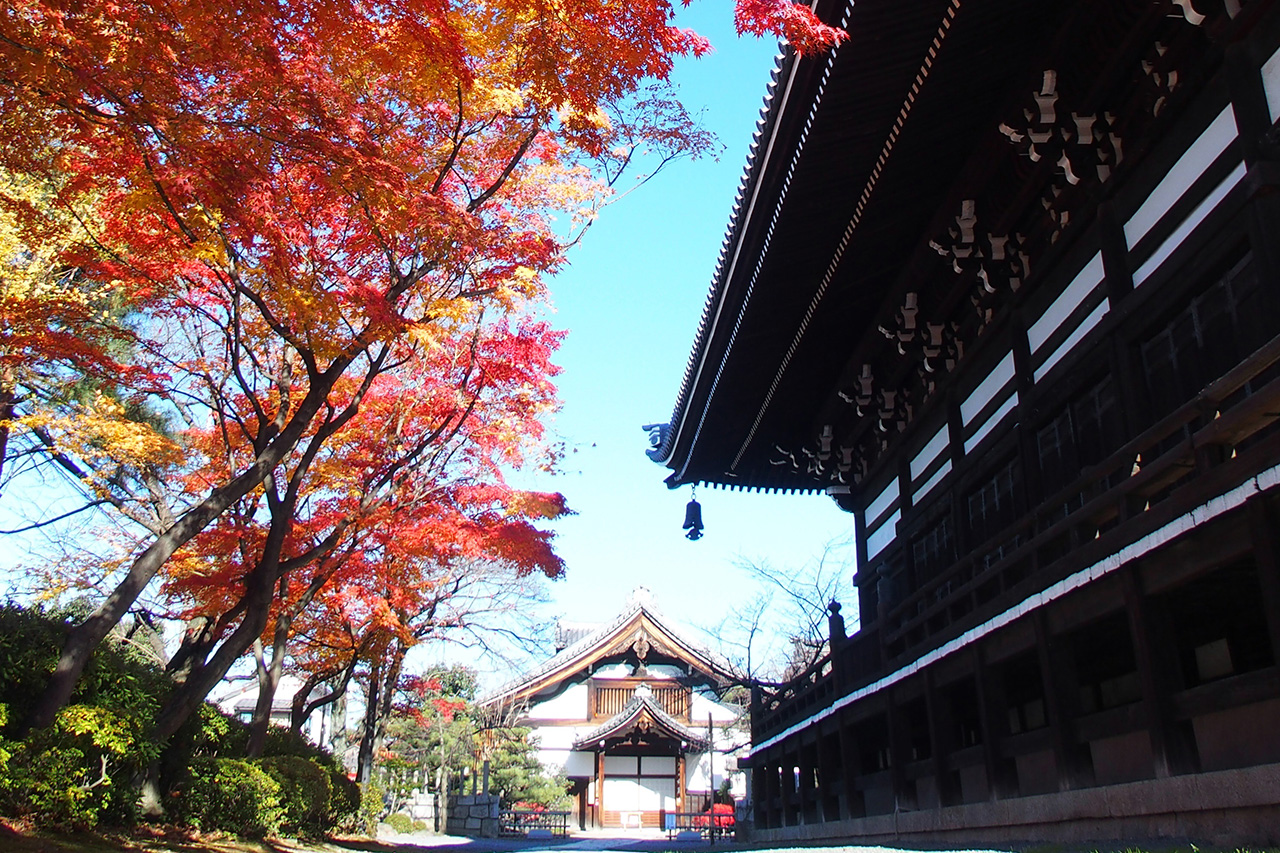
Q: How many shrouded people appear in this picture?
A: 0